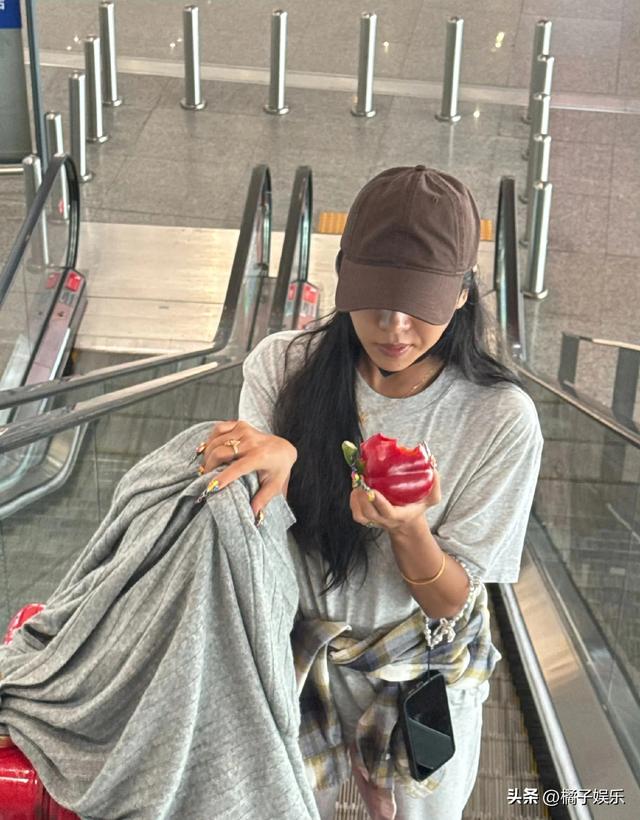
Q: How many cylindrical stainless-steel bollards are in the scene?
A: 14